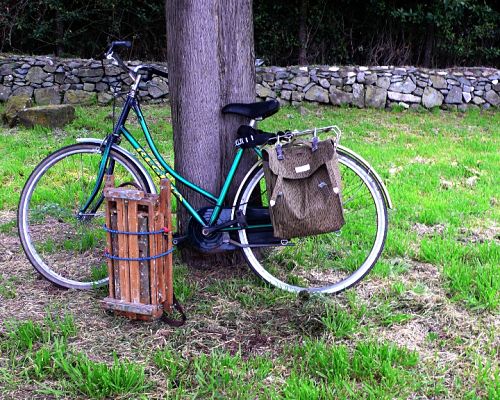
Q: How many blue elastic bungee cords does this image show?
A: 2